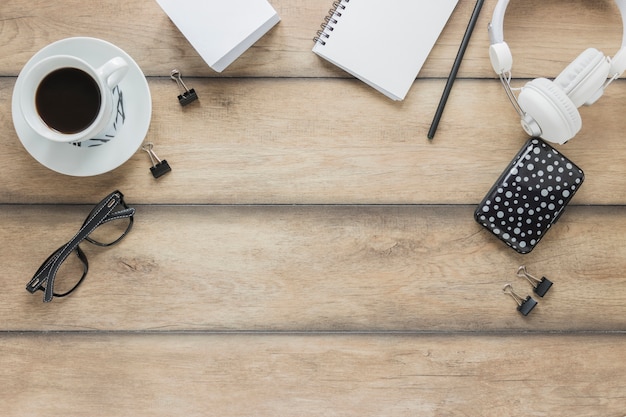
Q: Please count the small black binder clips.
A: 4